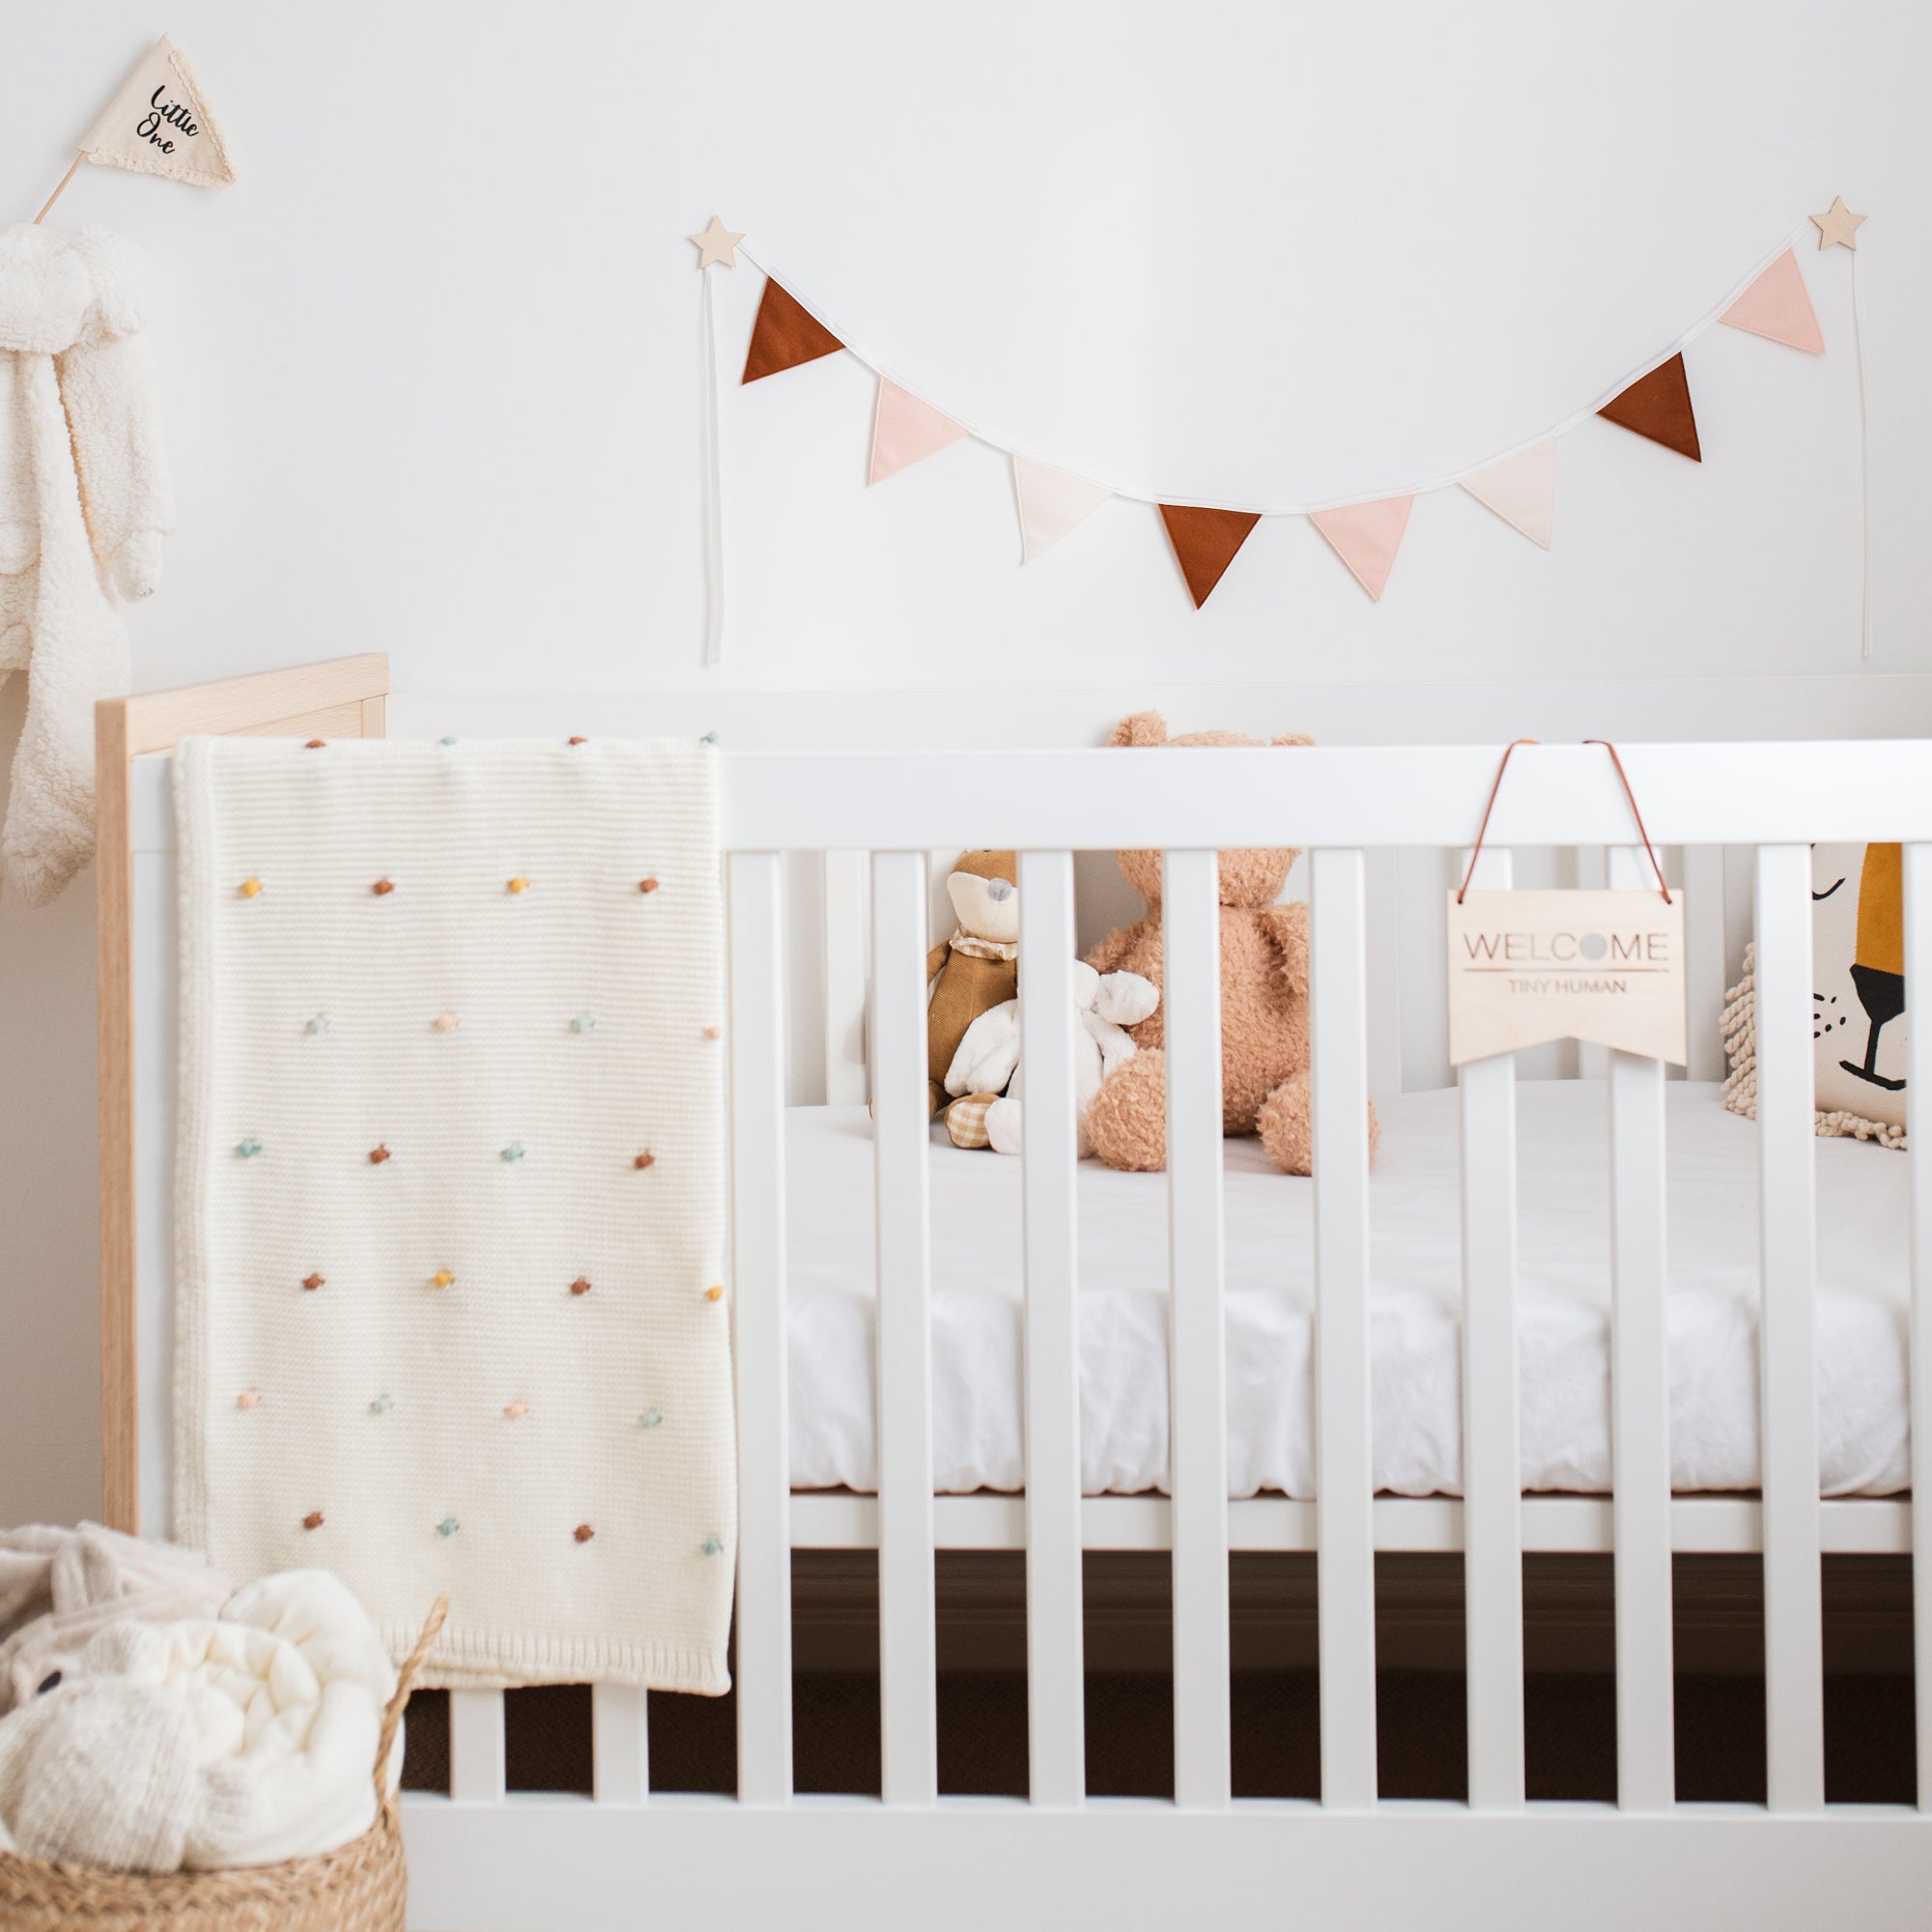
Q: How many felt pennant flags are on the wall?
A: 8